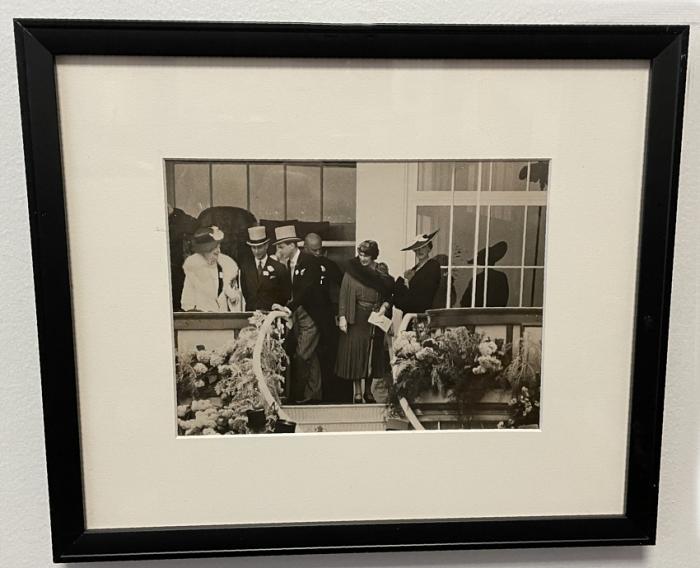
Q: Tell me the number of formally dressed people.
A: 6